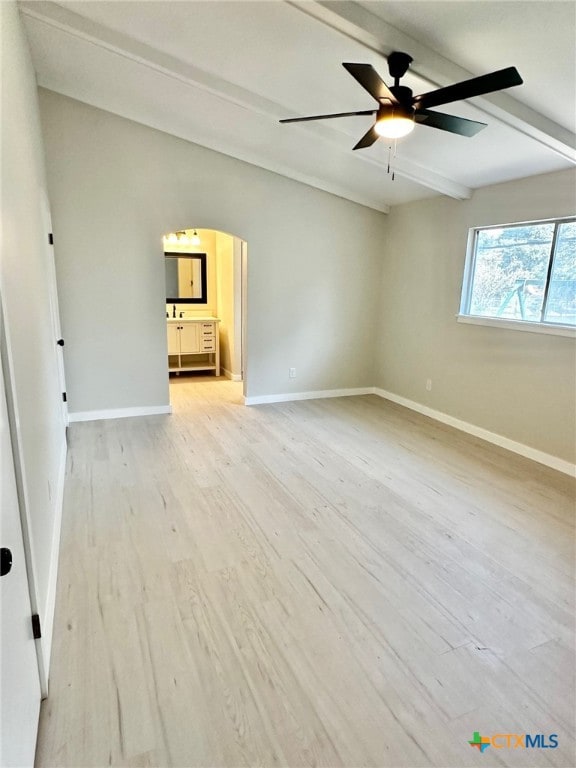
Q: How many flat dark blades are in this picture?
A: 5